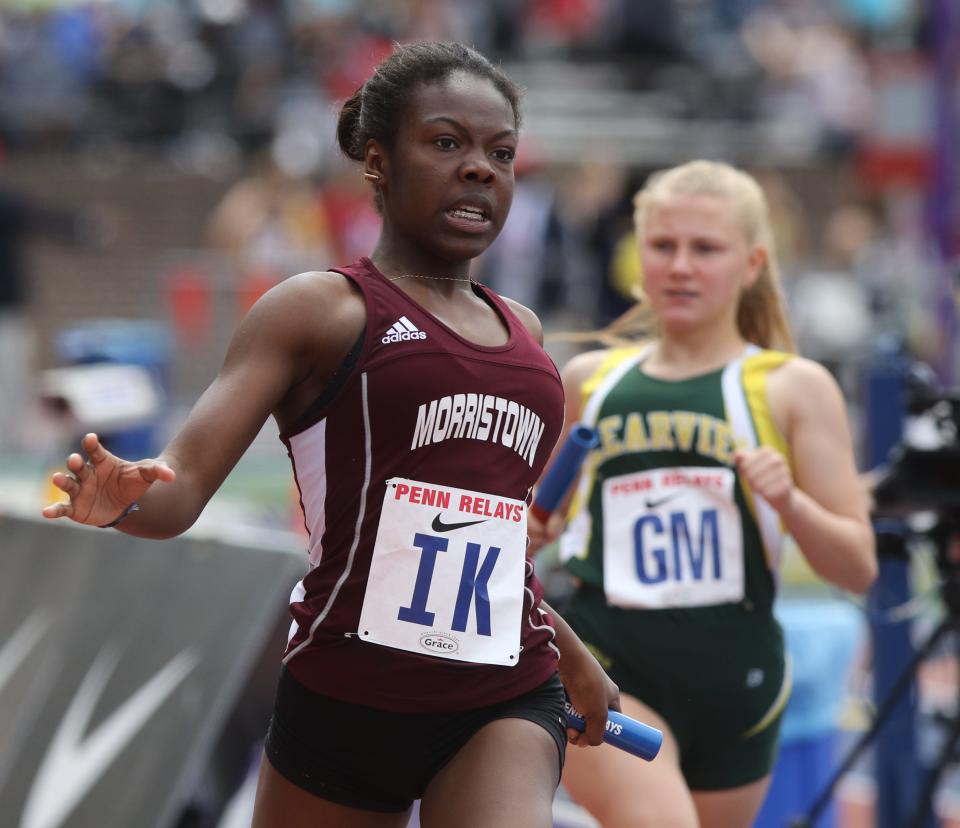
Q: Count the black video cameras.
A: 1